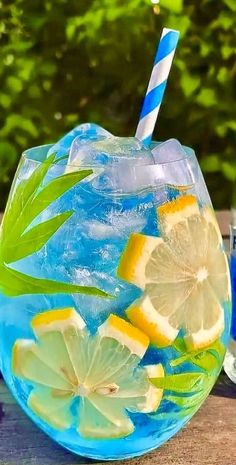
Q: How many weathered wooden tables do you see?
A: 1